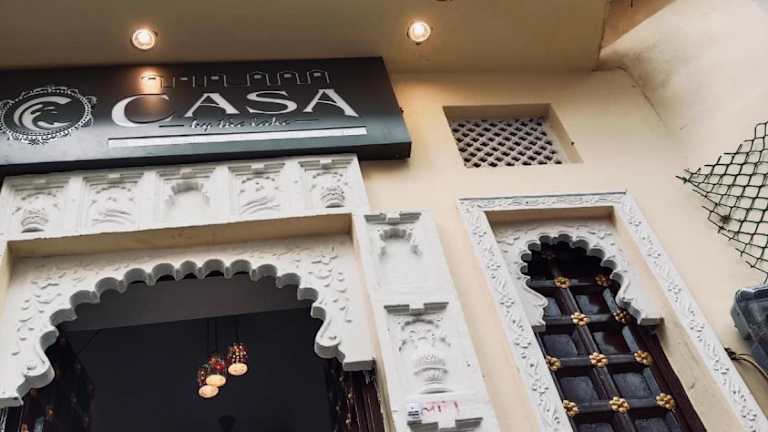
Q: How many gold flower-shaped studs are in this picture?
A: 10